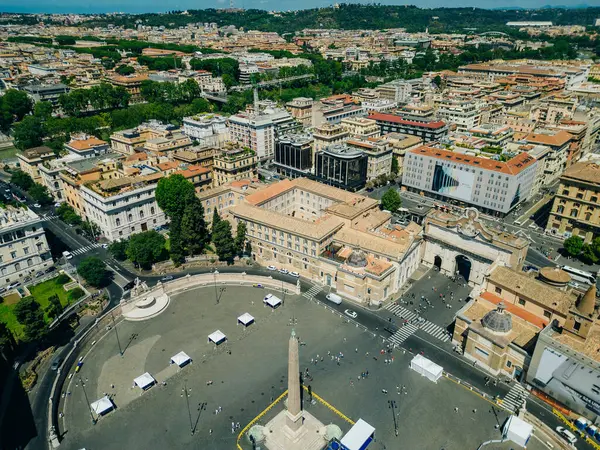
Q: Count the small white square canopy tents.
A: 6